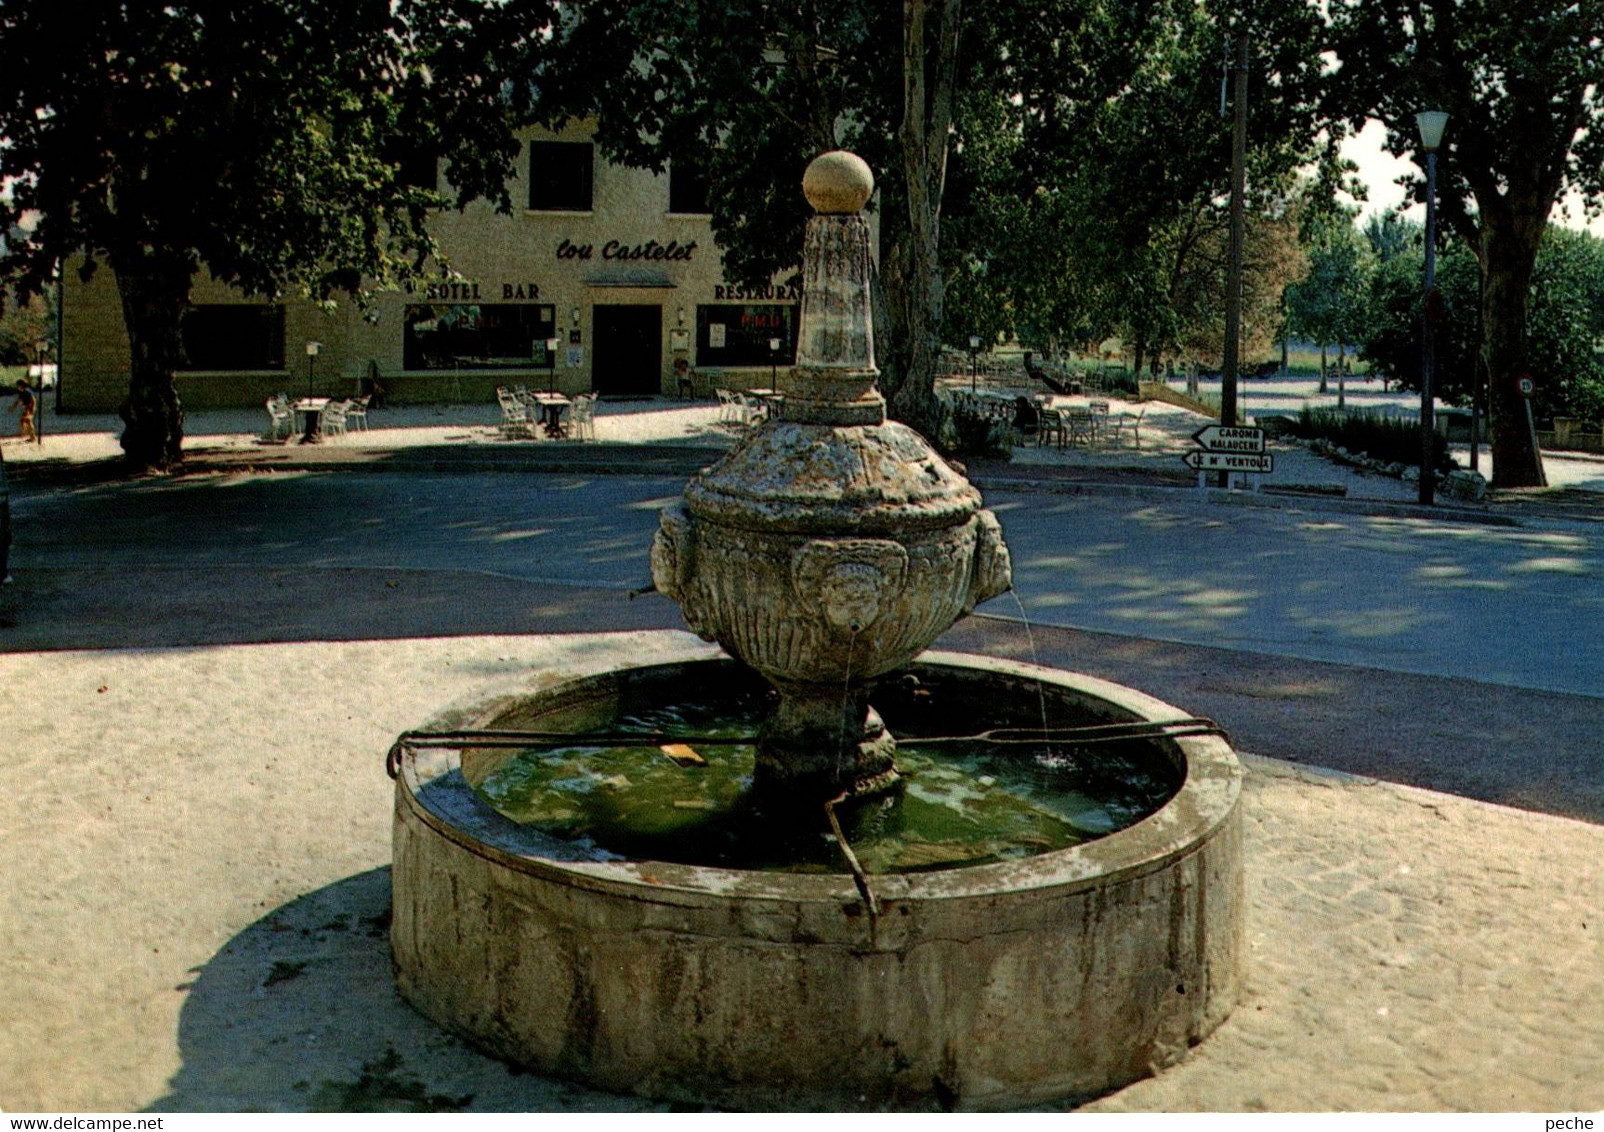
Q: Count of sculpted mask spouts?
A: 3